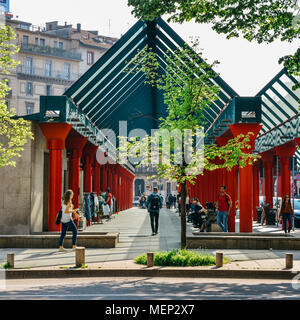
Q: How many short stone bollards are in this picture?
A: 5